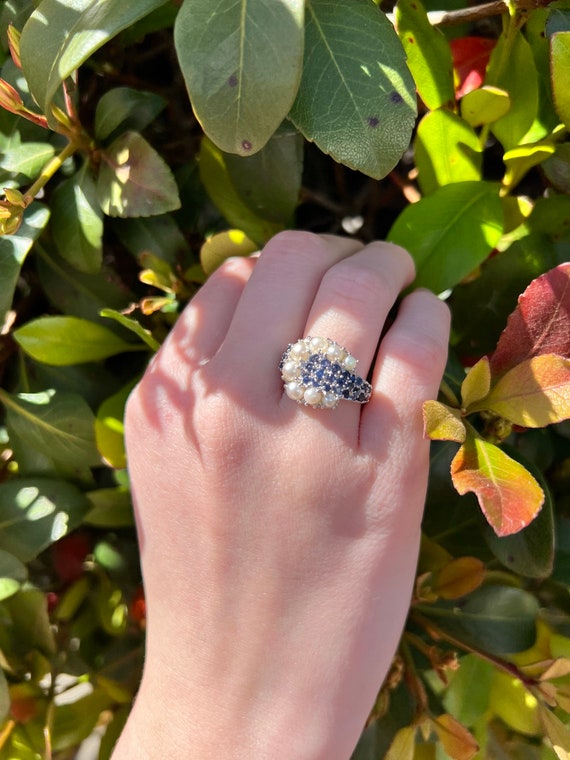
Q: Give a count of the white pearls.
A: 8